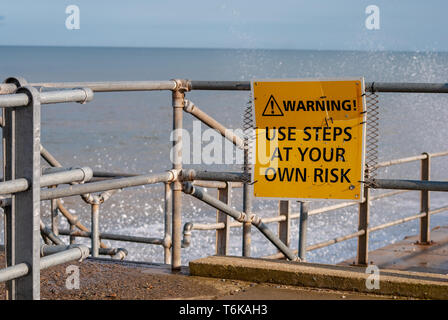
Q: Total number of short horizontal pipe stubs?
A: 3